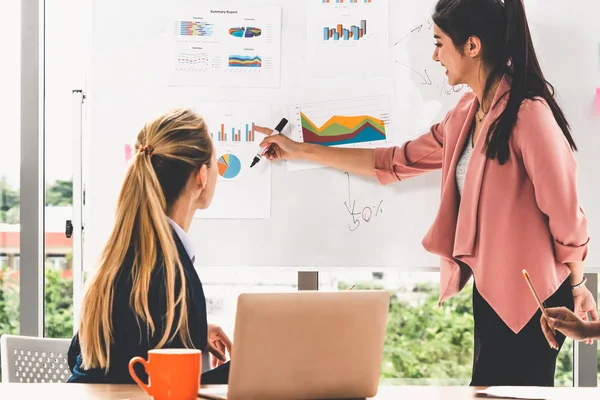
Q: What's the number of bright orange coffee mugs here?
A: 1